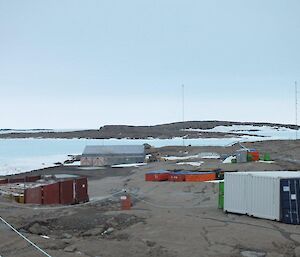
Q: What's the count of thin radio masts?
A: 2